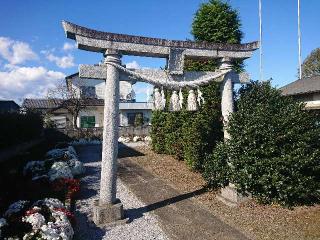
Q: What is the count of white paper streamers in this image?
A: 4